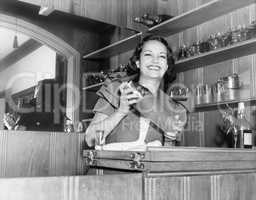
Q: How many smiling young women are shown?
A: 1